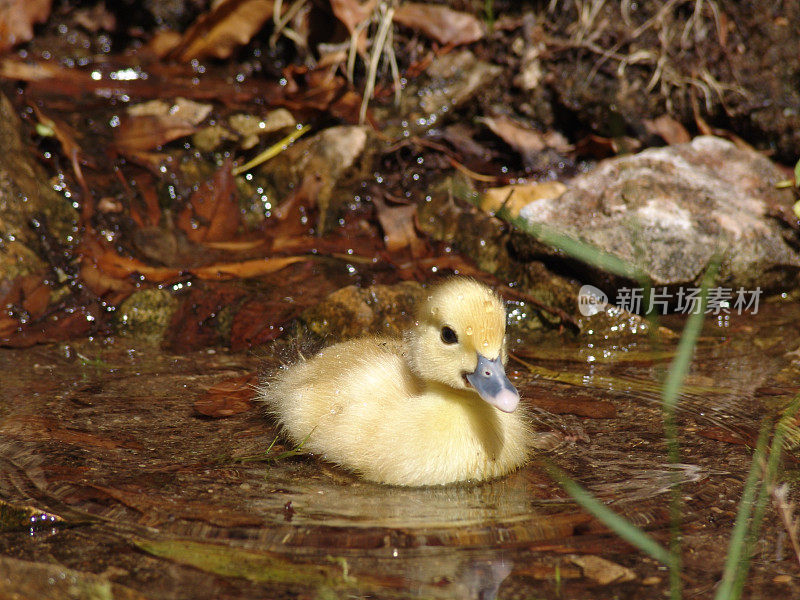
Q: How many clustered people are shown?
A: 0